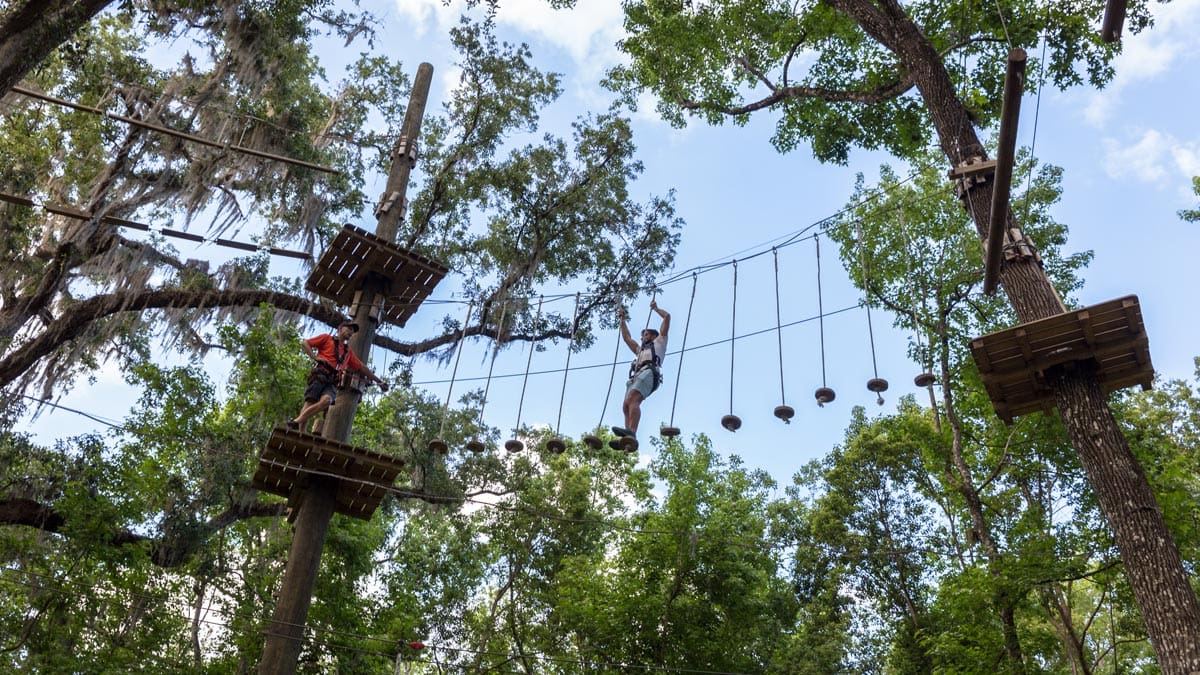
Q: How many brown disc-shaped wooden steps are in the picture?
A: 12